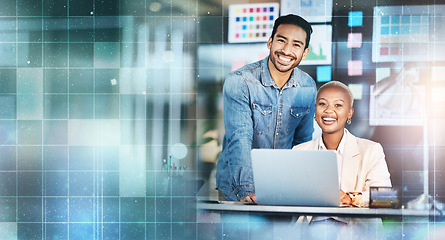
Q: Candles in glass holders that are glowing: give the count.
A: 0